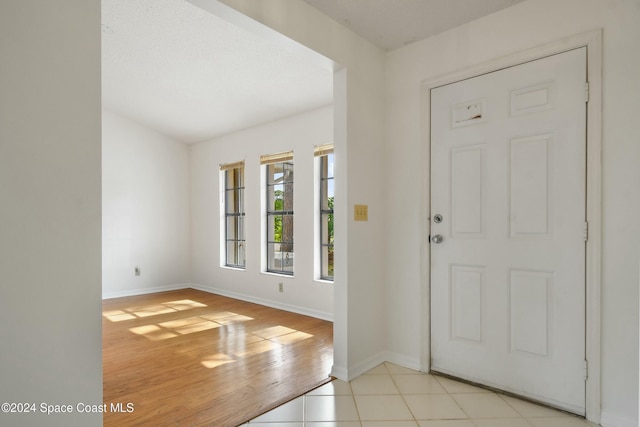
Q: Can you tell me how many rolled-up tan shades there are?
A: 3